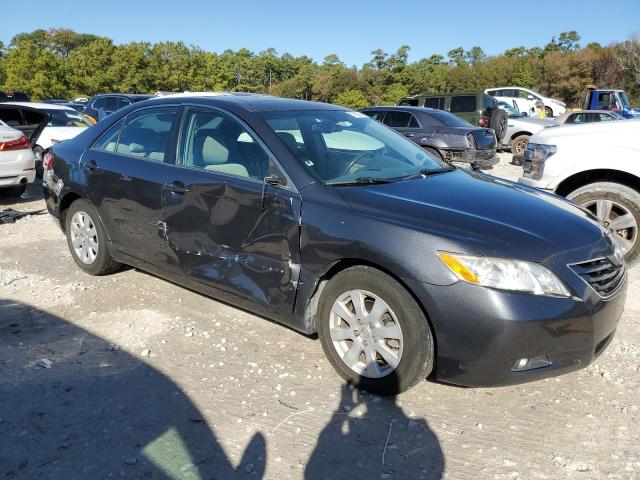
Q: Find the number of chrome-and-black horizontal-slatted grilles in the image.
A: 1